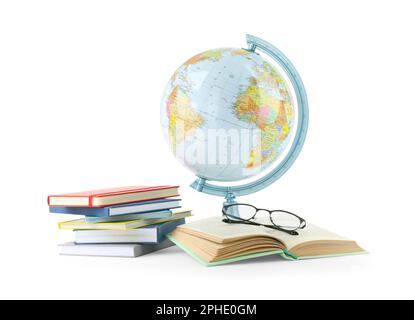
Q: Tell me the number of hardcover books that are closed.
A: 6